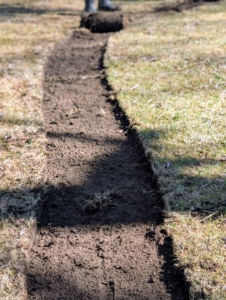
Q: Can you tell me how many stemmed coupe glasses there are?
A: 0